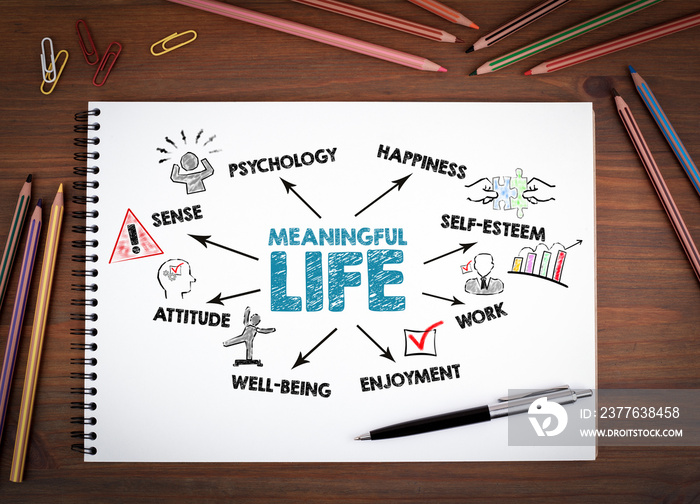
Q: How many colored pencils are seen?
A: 11